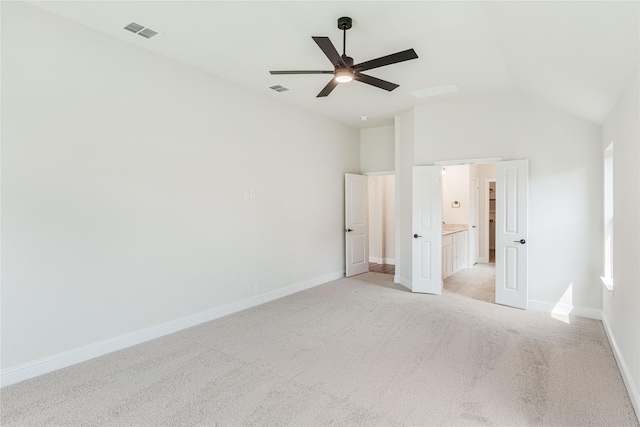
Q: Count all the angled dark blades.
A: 5